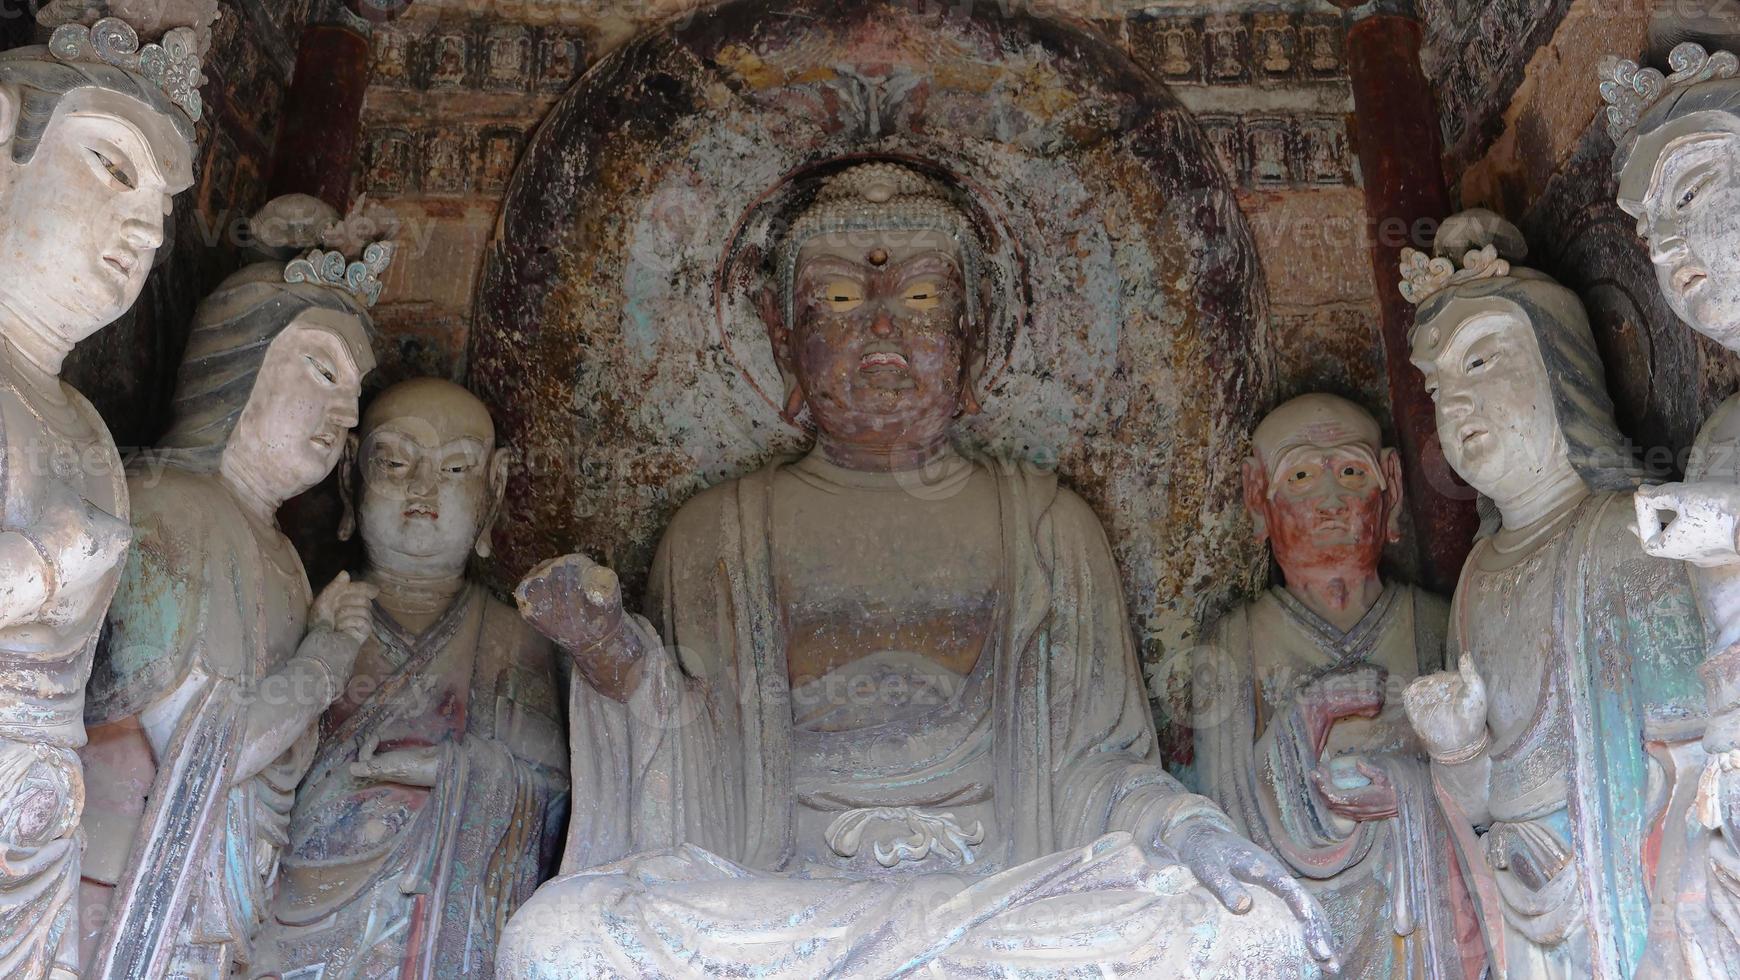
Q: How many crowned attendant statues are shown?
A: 4